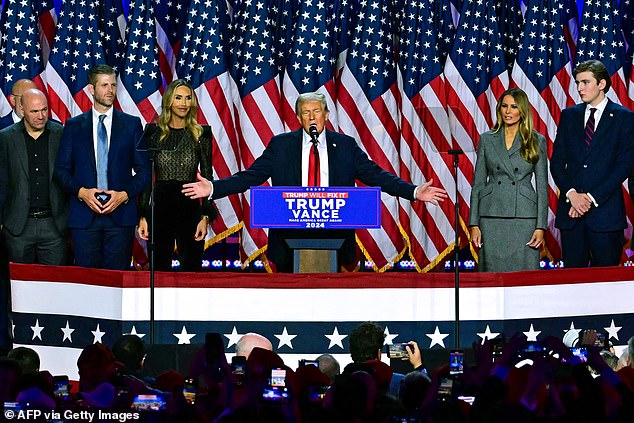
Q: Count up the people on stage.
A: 7